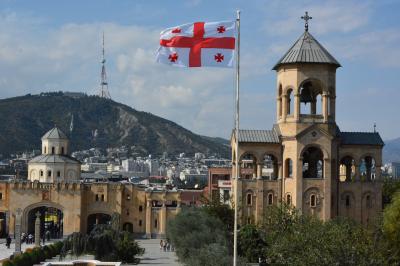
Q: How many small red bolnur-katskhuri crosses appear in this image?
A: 4